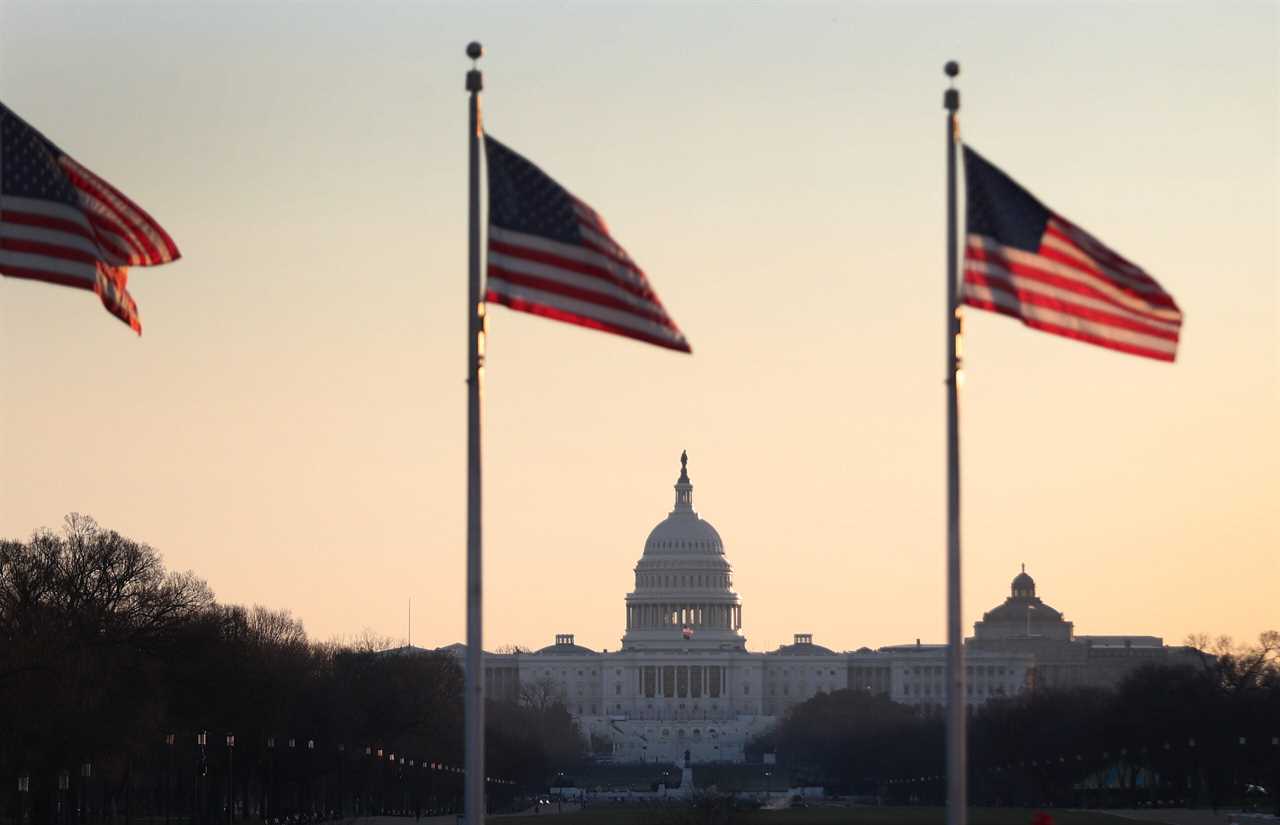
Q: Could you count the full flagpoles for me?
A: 2